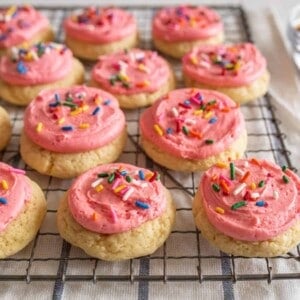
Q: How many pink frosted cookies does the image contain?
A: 11